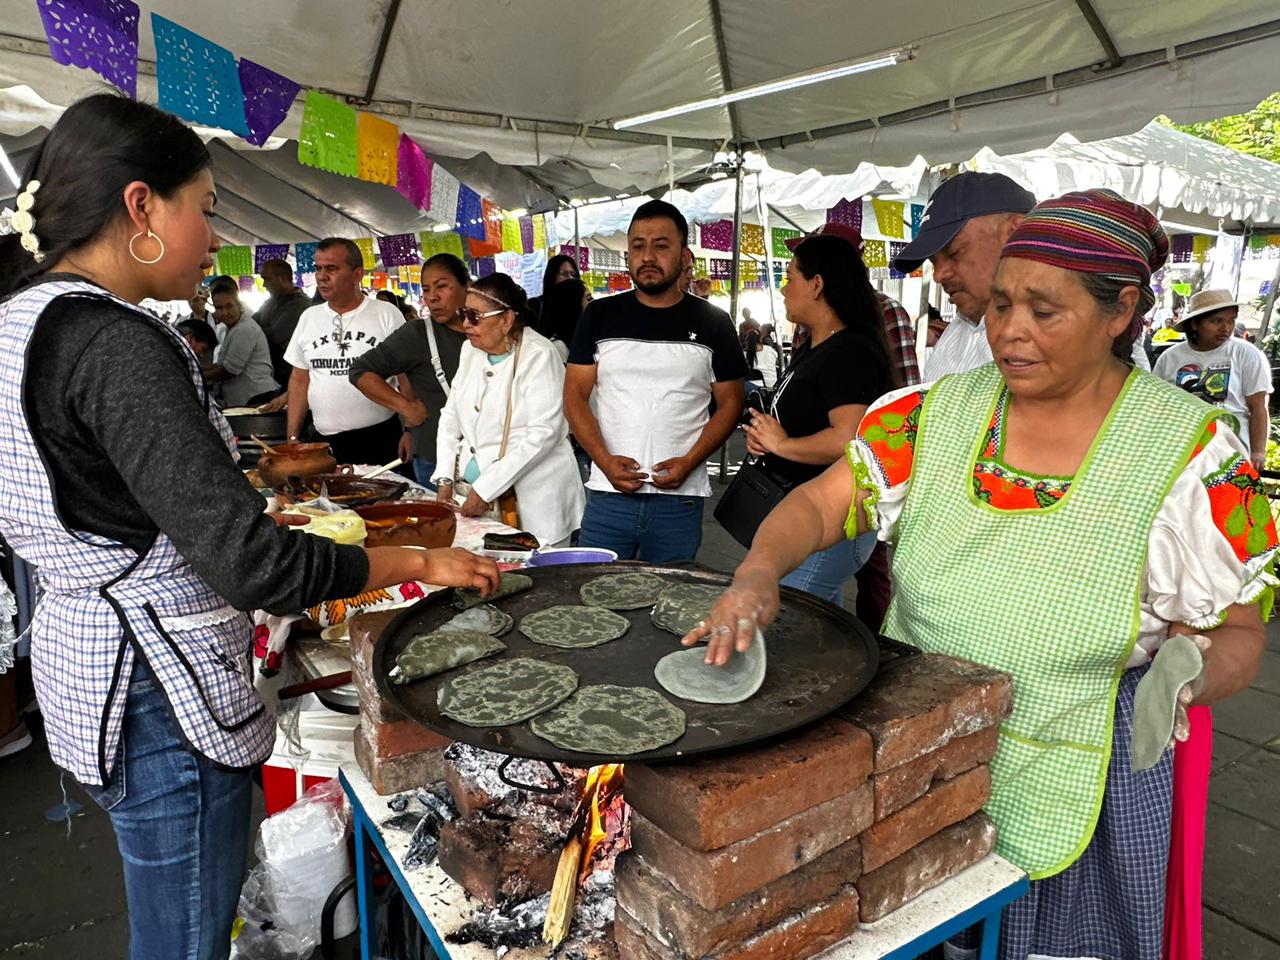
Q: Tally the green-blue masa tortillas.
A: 10